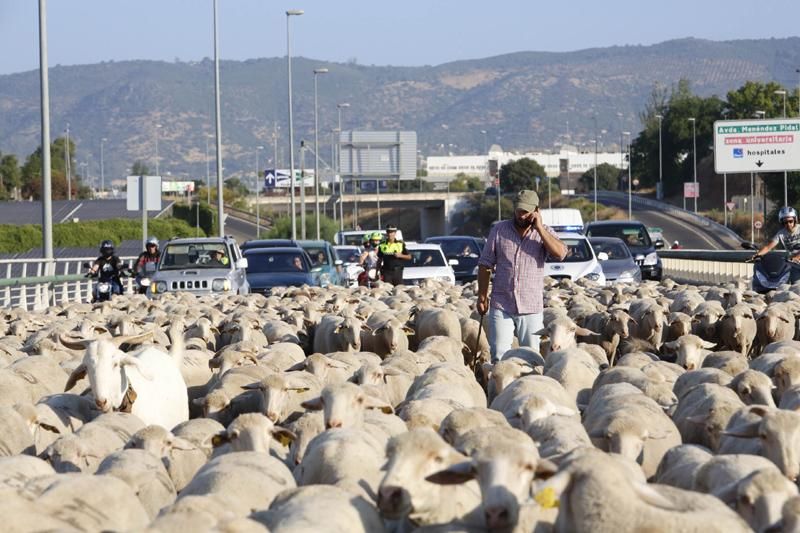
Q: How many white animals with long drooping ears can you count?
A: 1